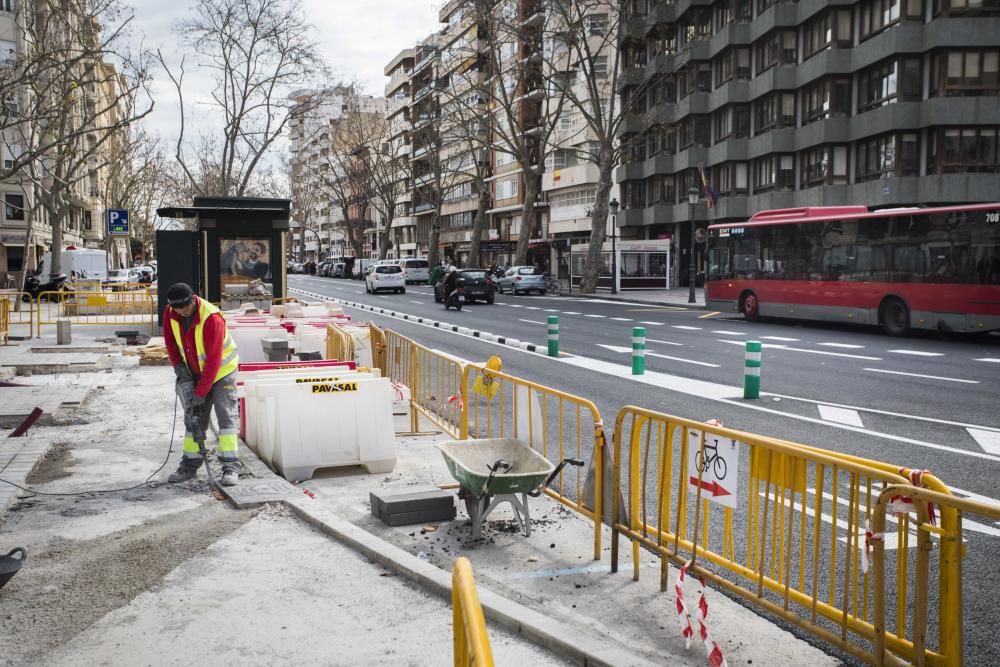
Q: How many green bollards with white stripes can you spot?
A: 3